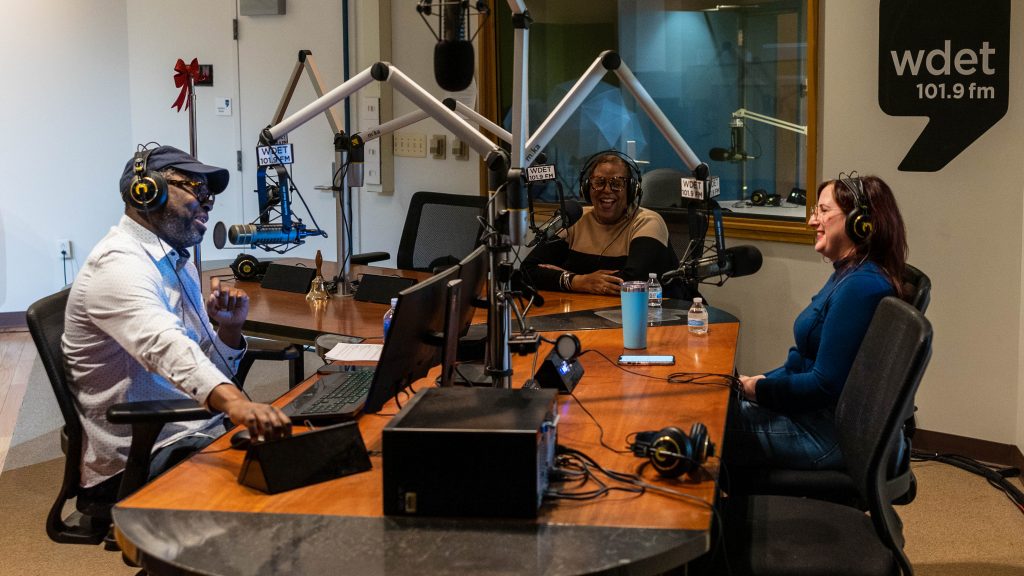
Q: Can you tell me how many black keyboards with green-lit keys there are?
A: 1